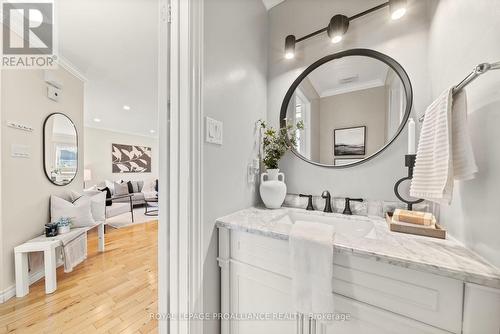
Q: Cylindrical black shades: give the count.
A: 3